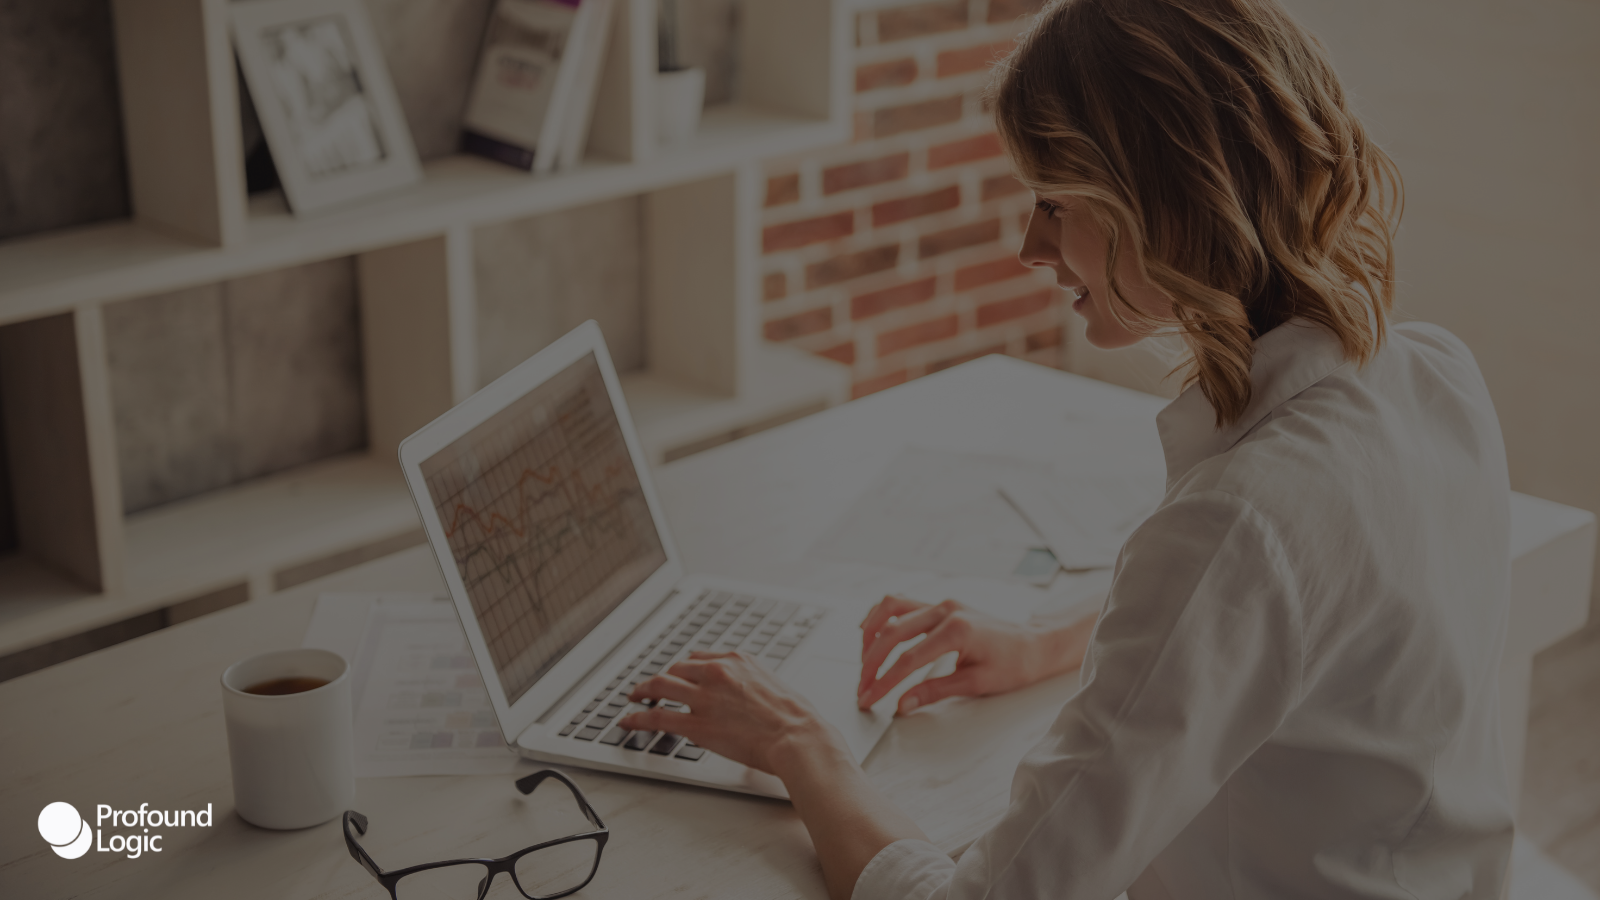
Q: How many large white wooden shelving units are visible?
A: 1